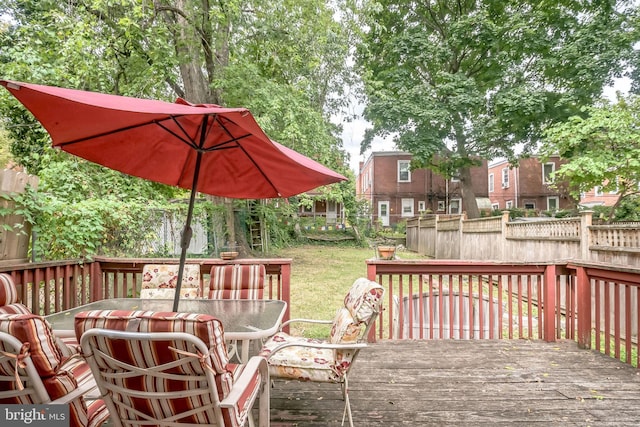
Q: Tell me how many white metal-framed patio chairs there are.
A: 6